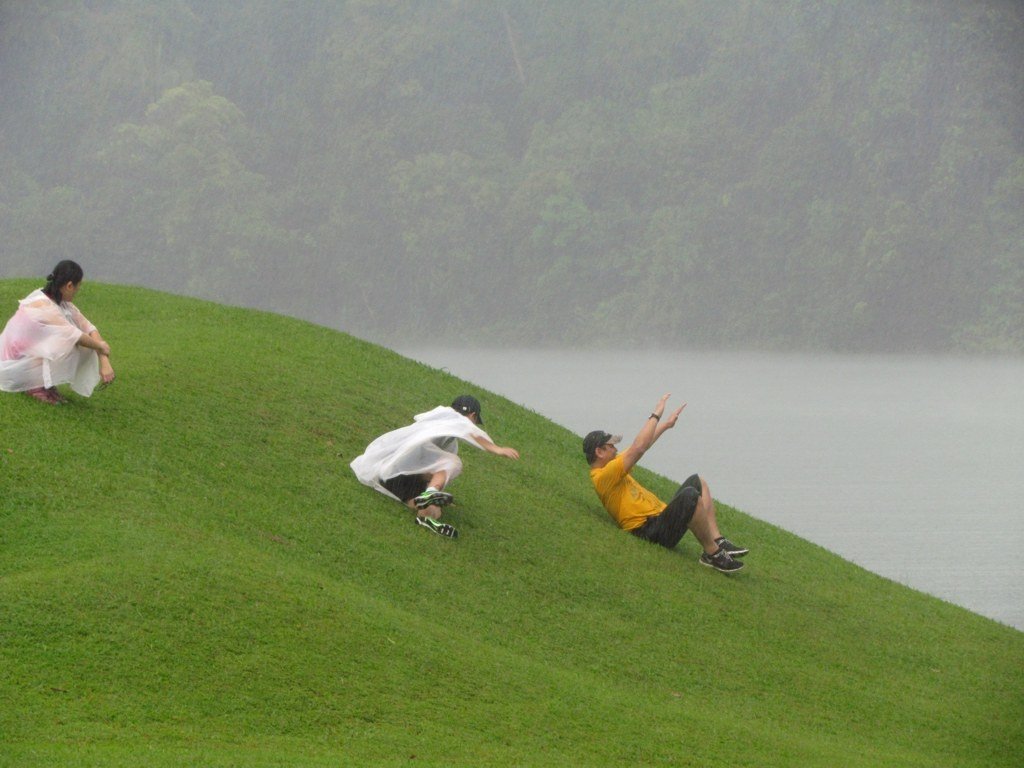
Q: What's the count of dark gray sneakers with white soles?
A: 2